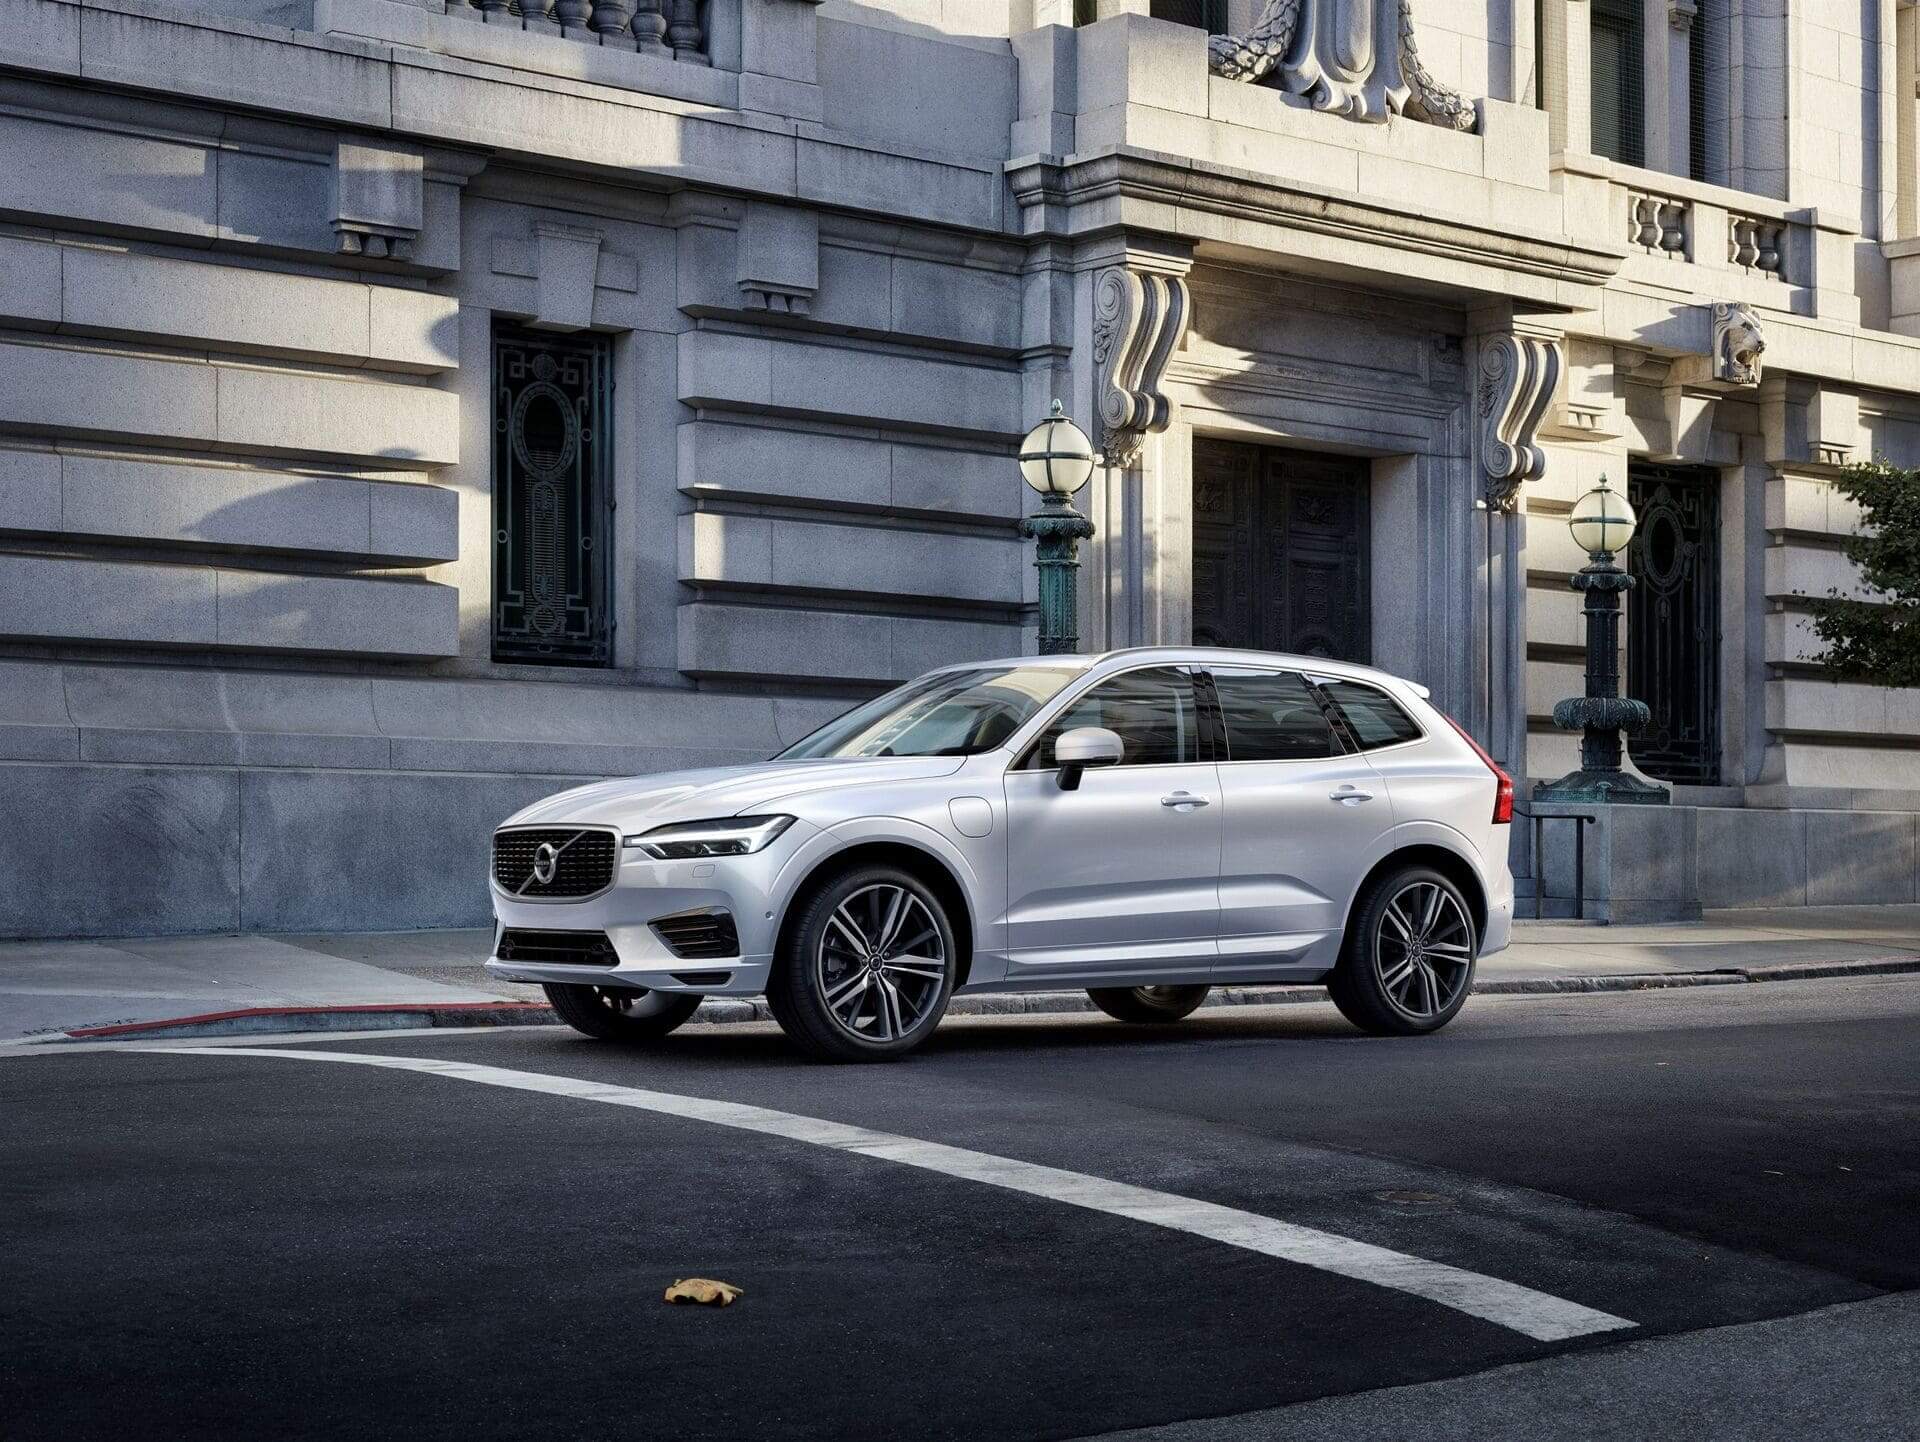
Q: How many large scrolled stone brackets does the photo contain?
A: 2